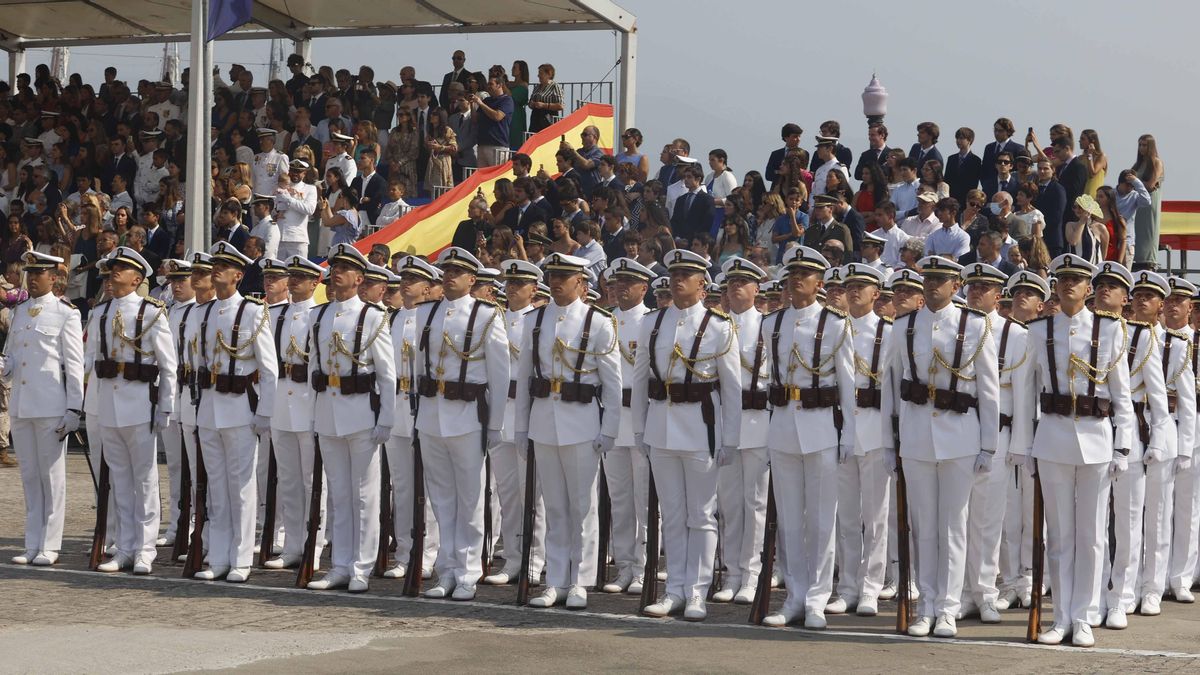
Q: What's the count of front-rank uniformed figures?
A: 10